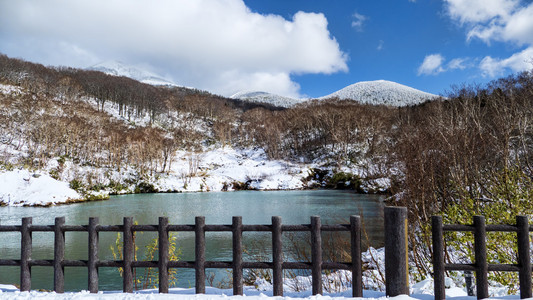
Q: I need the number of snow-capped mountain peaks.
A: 3